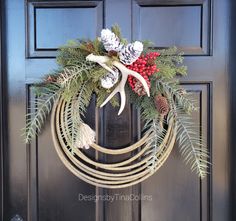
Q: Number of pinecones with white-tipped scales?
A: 3